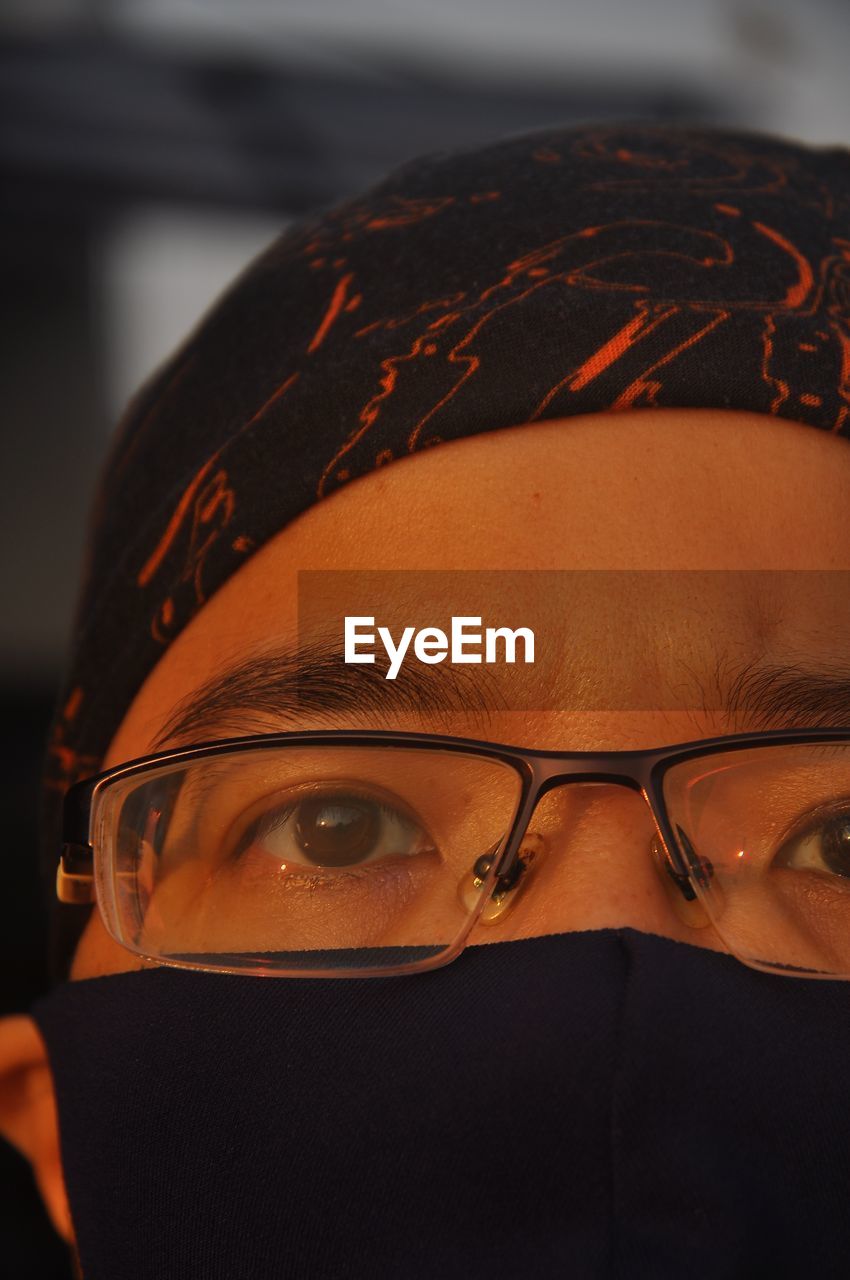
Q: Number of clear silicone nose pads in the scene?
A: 2